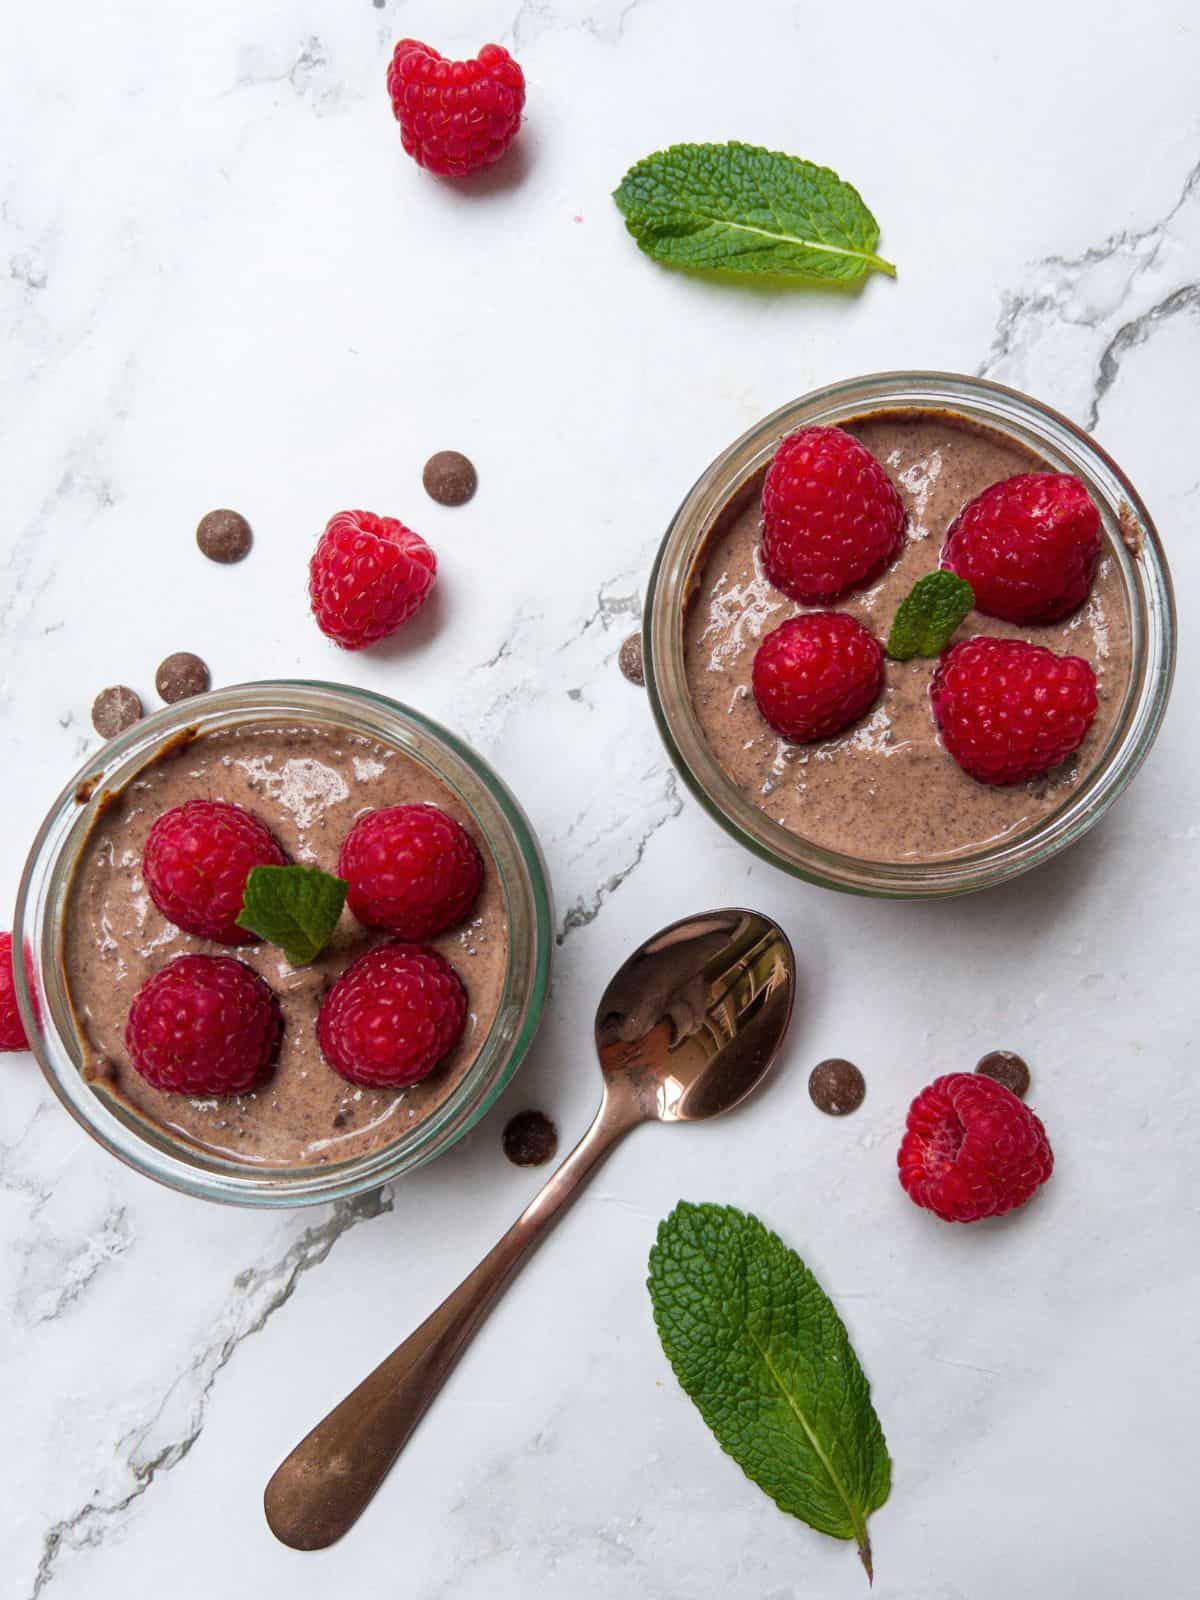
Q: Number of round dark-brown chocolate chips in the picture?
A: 8